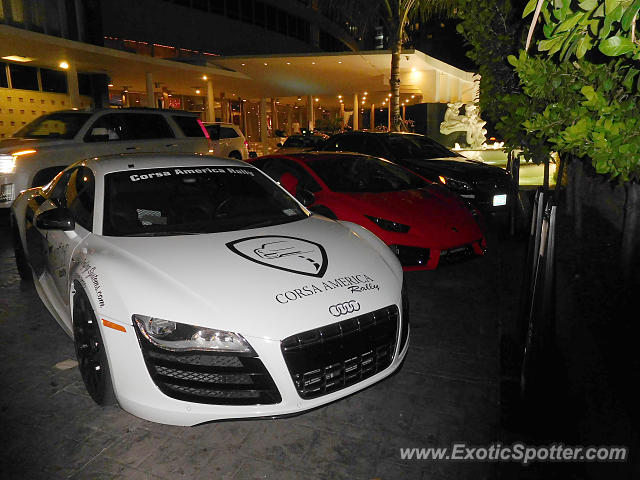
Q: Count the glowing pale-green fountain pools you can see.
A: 1